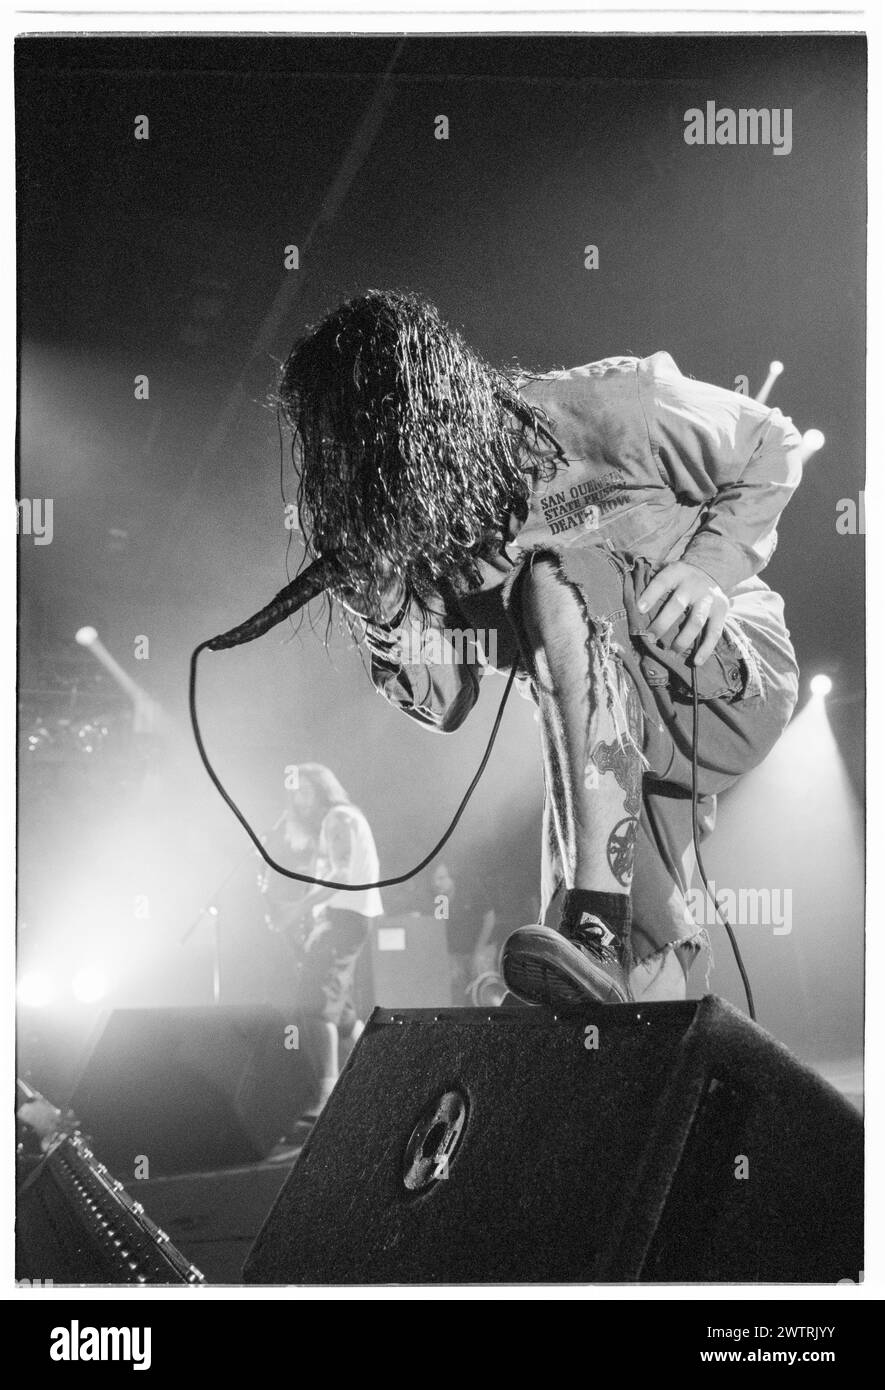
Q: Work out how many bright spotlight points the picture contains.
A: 6